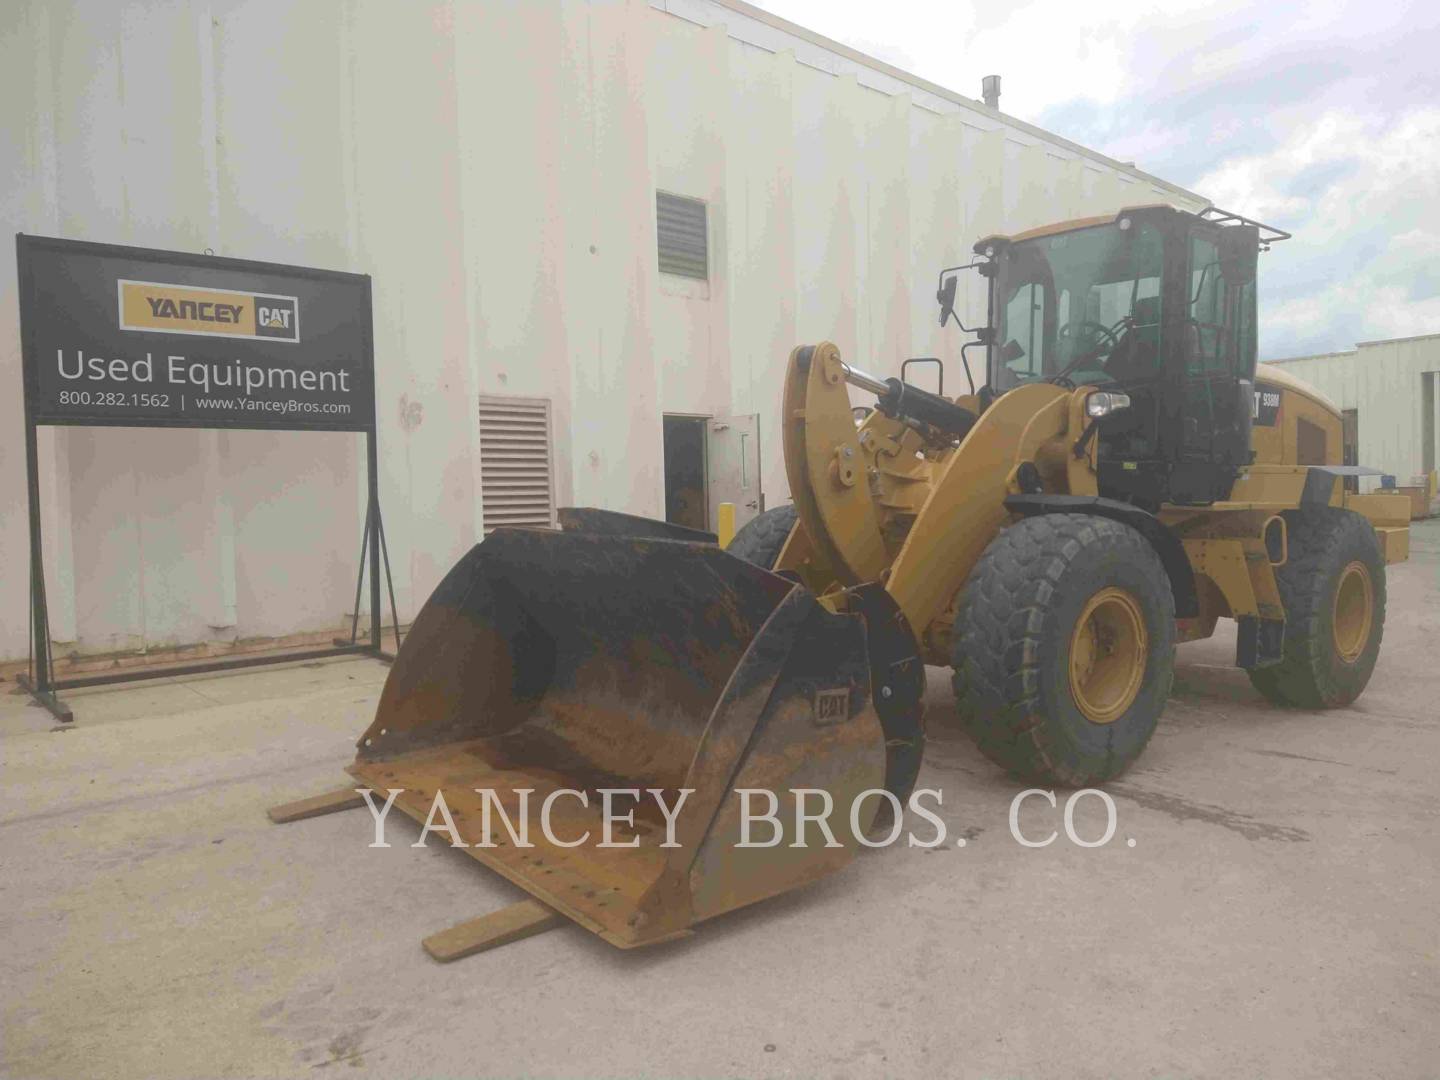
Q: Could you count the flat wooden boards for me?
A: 2